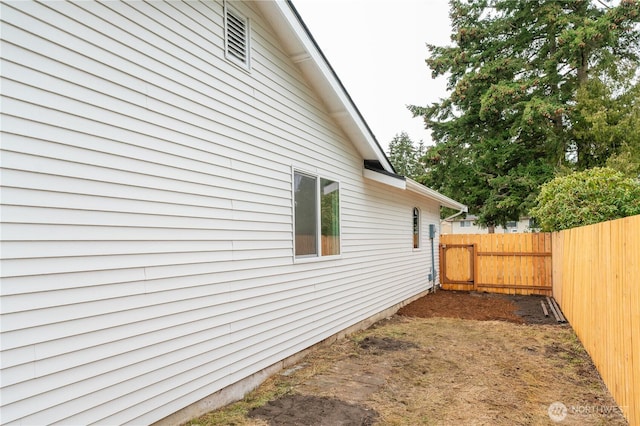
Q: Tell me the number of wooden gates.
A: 1